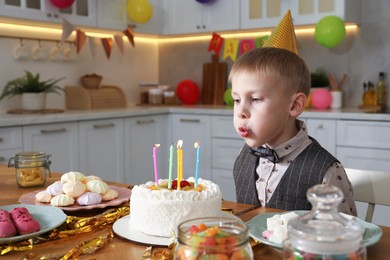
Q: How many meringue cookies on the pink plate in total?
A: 9